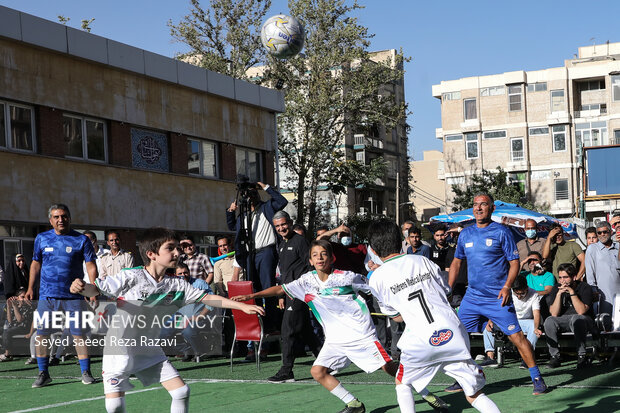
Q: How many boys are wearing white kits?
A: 3